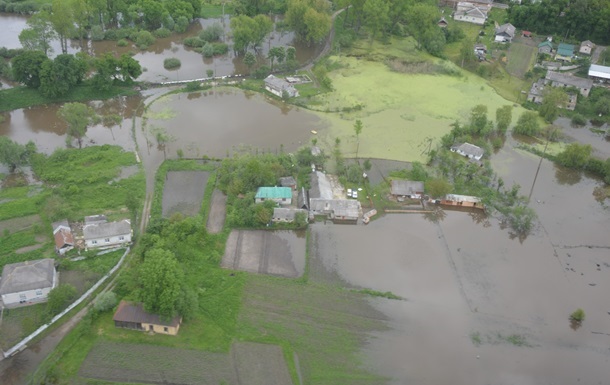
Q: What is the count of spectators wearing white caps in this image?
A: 0